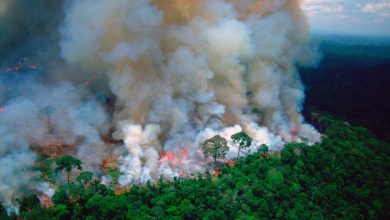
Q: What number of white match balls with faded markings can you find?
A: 0